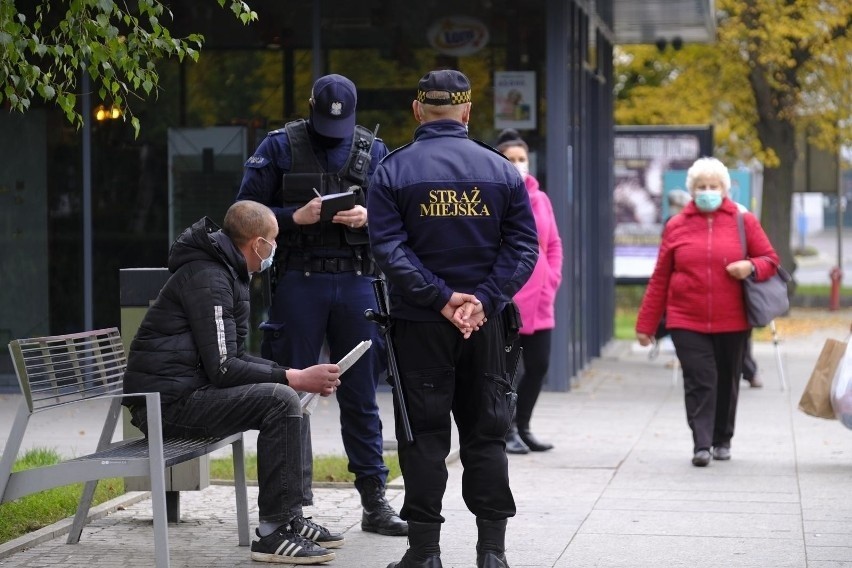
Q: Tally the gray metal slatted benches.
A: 1